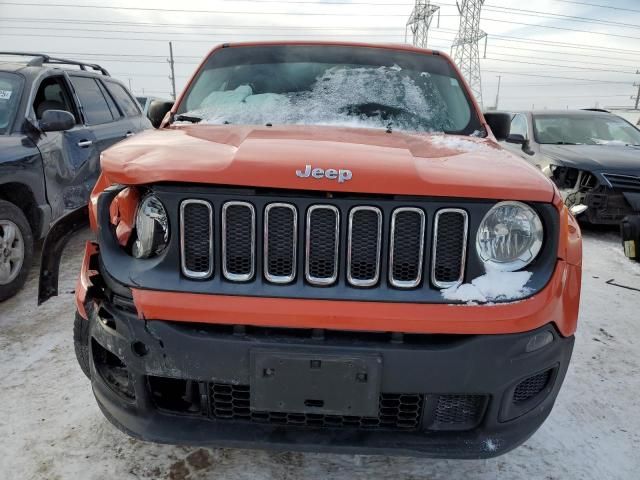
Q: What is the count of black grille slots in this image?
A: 7